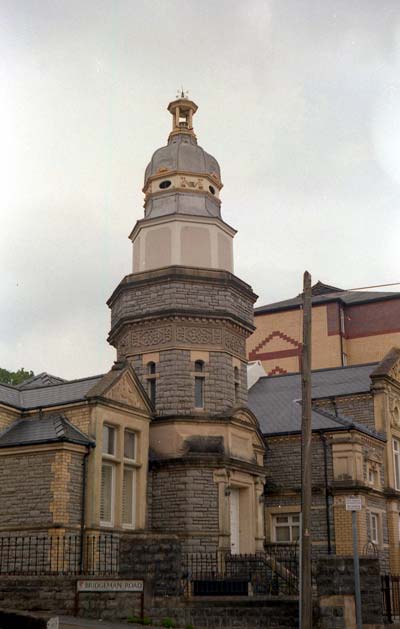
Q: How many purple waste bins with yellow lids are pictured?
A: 0